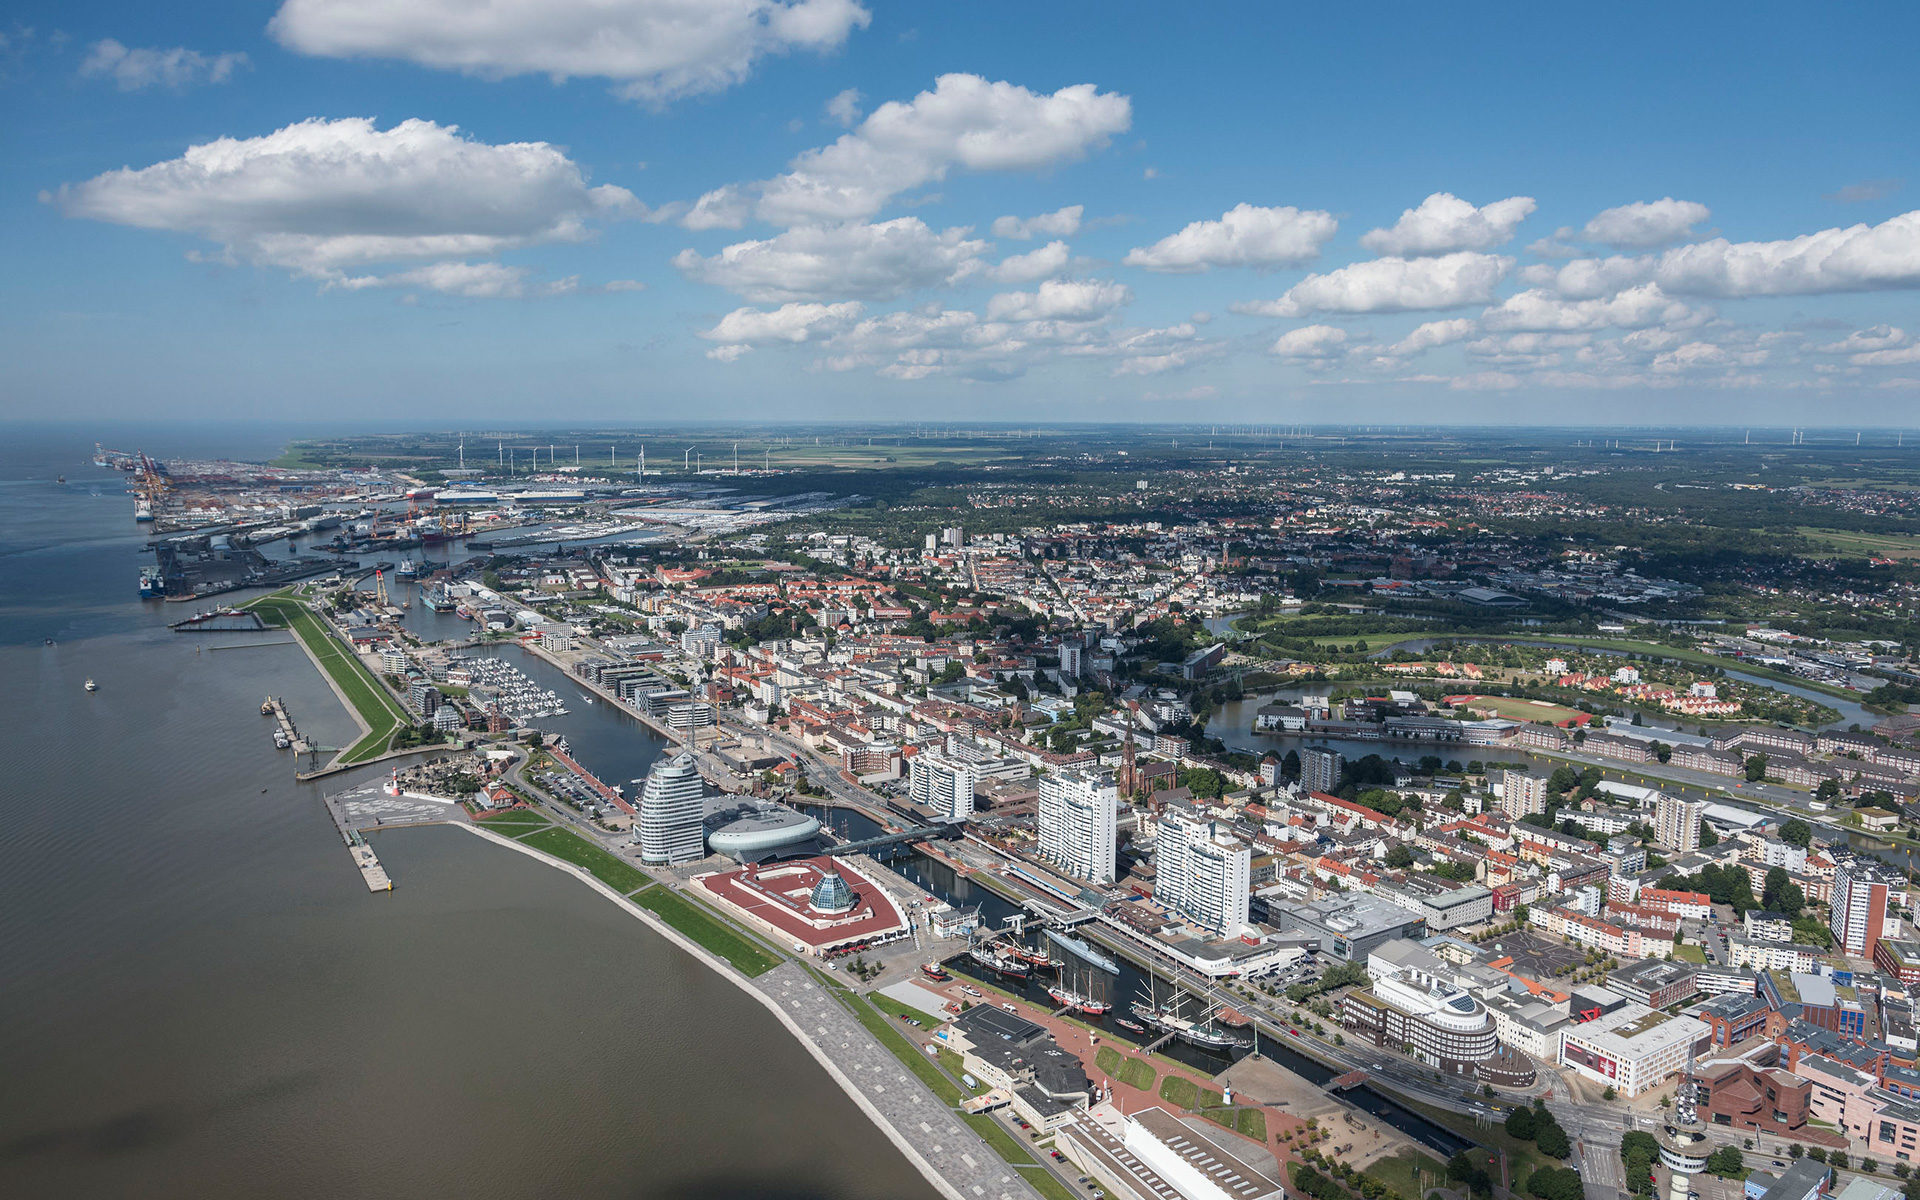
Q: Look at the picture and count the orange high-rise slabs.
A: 1